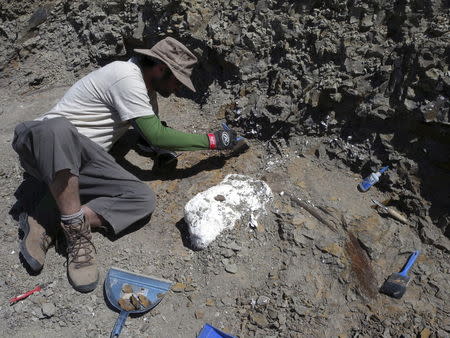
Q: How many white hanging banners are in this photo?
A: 0